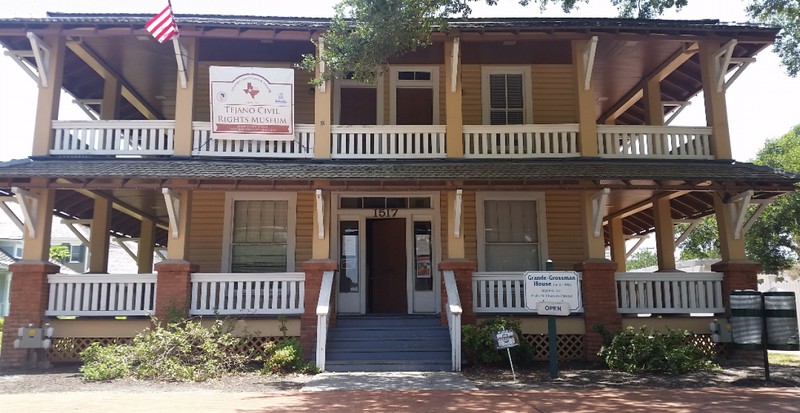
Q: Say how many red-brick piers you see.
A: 6